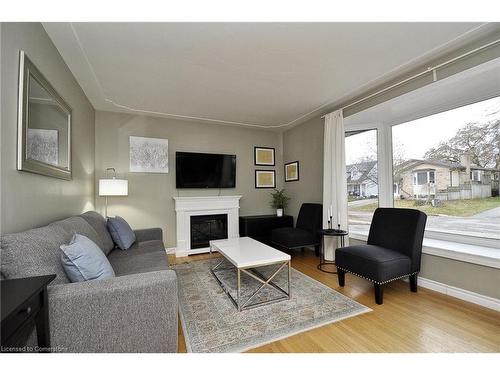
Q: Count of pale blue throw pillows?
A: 2